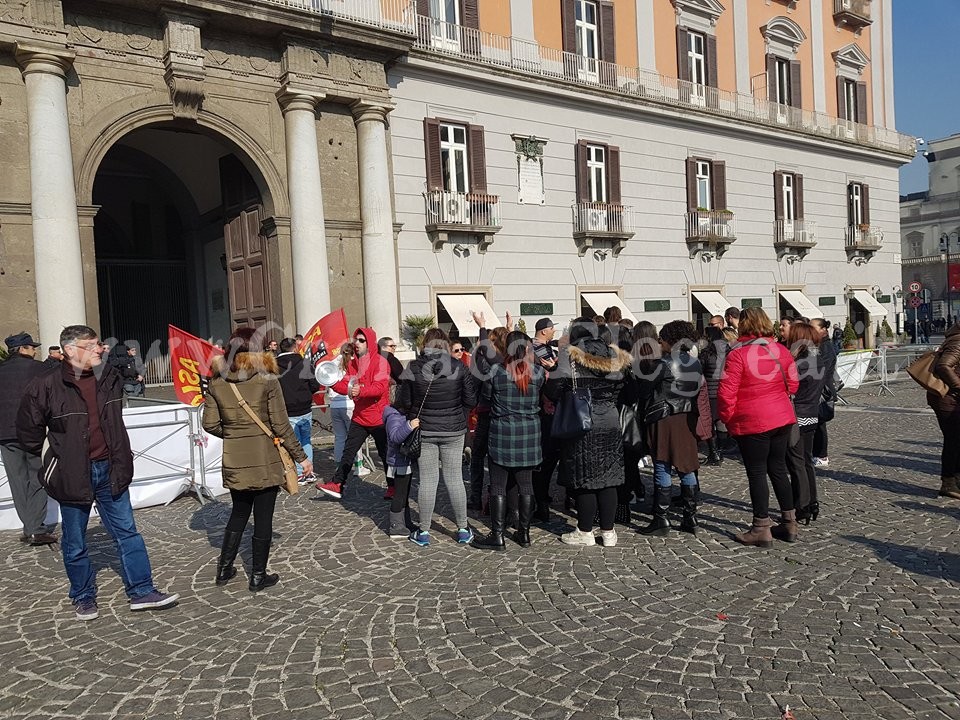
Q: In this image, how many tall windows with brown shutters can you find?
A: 10